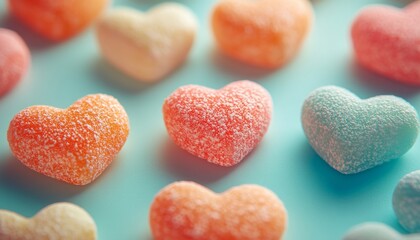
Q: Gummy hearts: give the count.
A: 12